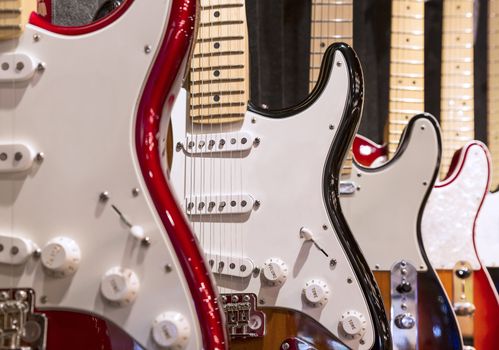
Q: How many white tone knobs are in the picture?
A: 4